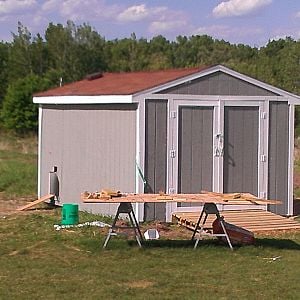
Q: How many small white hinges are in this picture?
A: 6